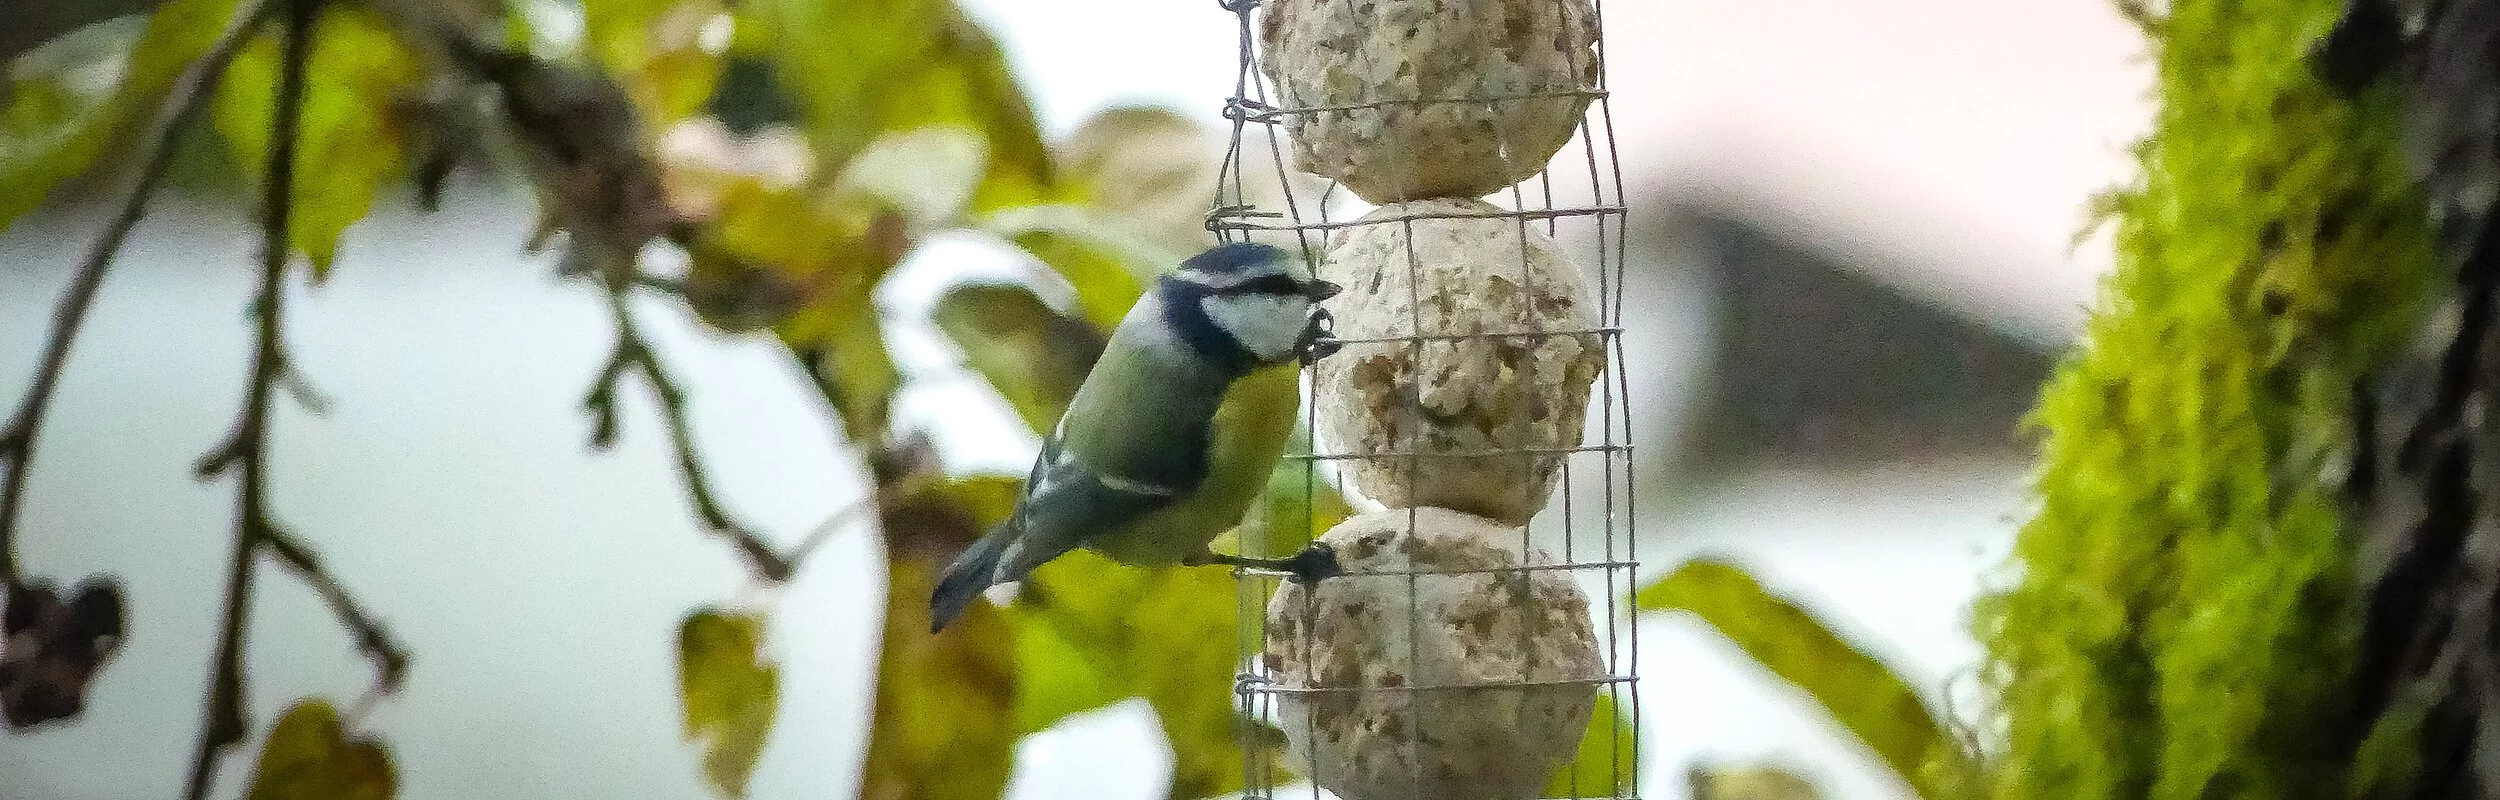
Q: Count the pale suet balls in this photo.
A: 3